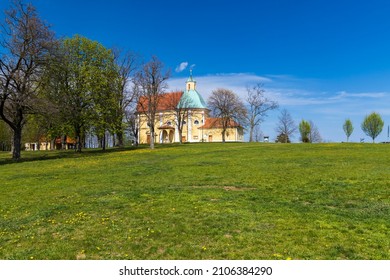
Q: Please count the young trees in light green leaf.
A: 3